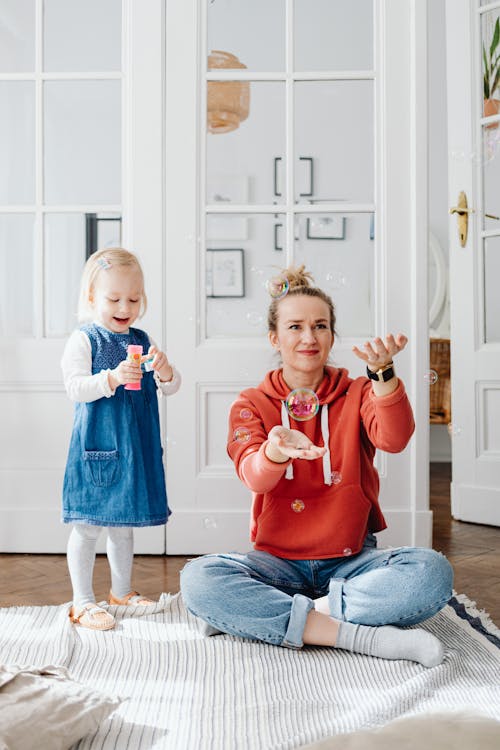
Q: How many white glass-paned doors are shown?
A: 3